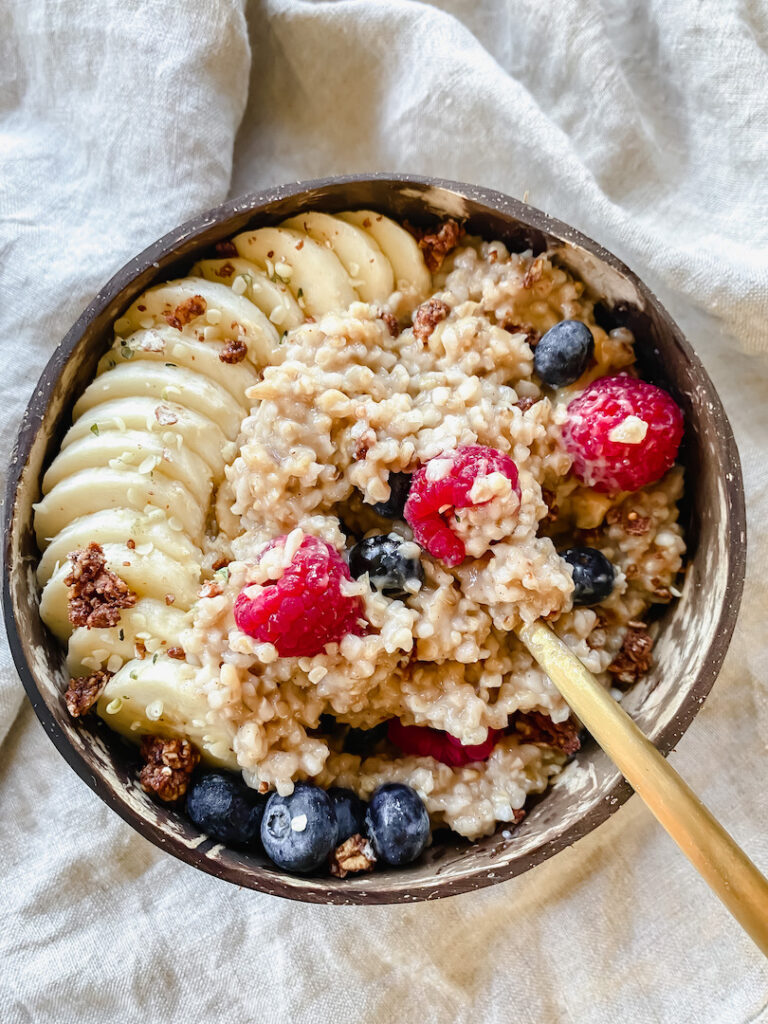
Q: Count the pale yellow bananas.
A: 14